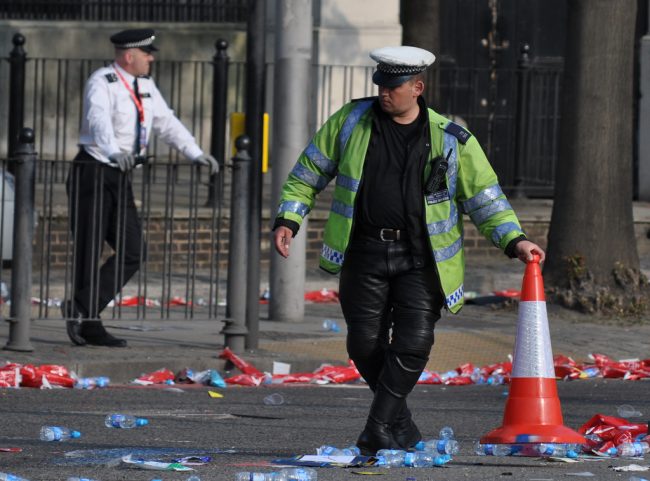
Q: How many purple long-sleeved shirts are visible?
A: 0